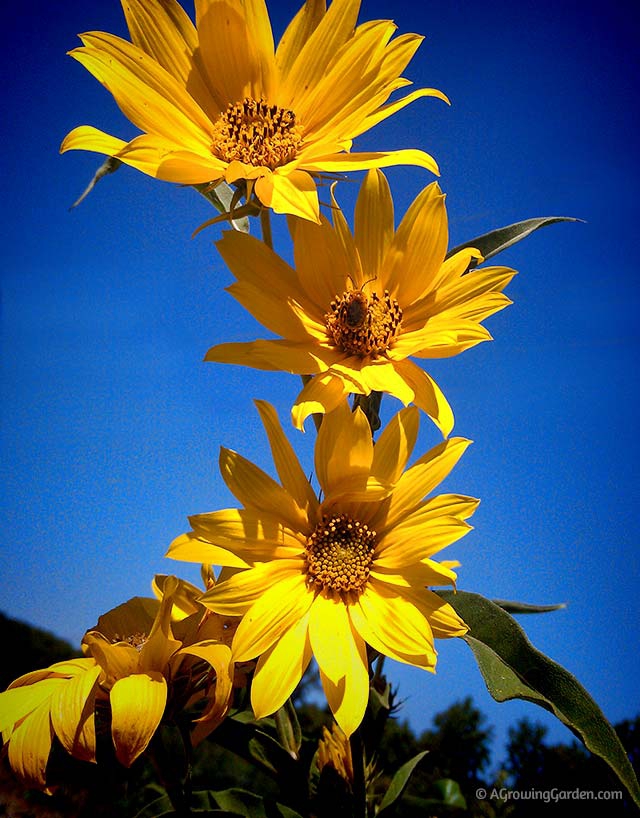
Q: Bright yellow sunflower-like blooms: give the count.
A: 4